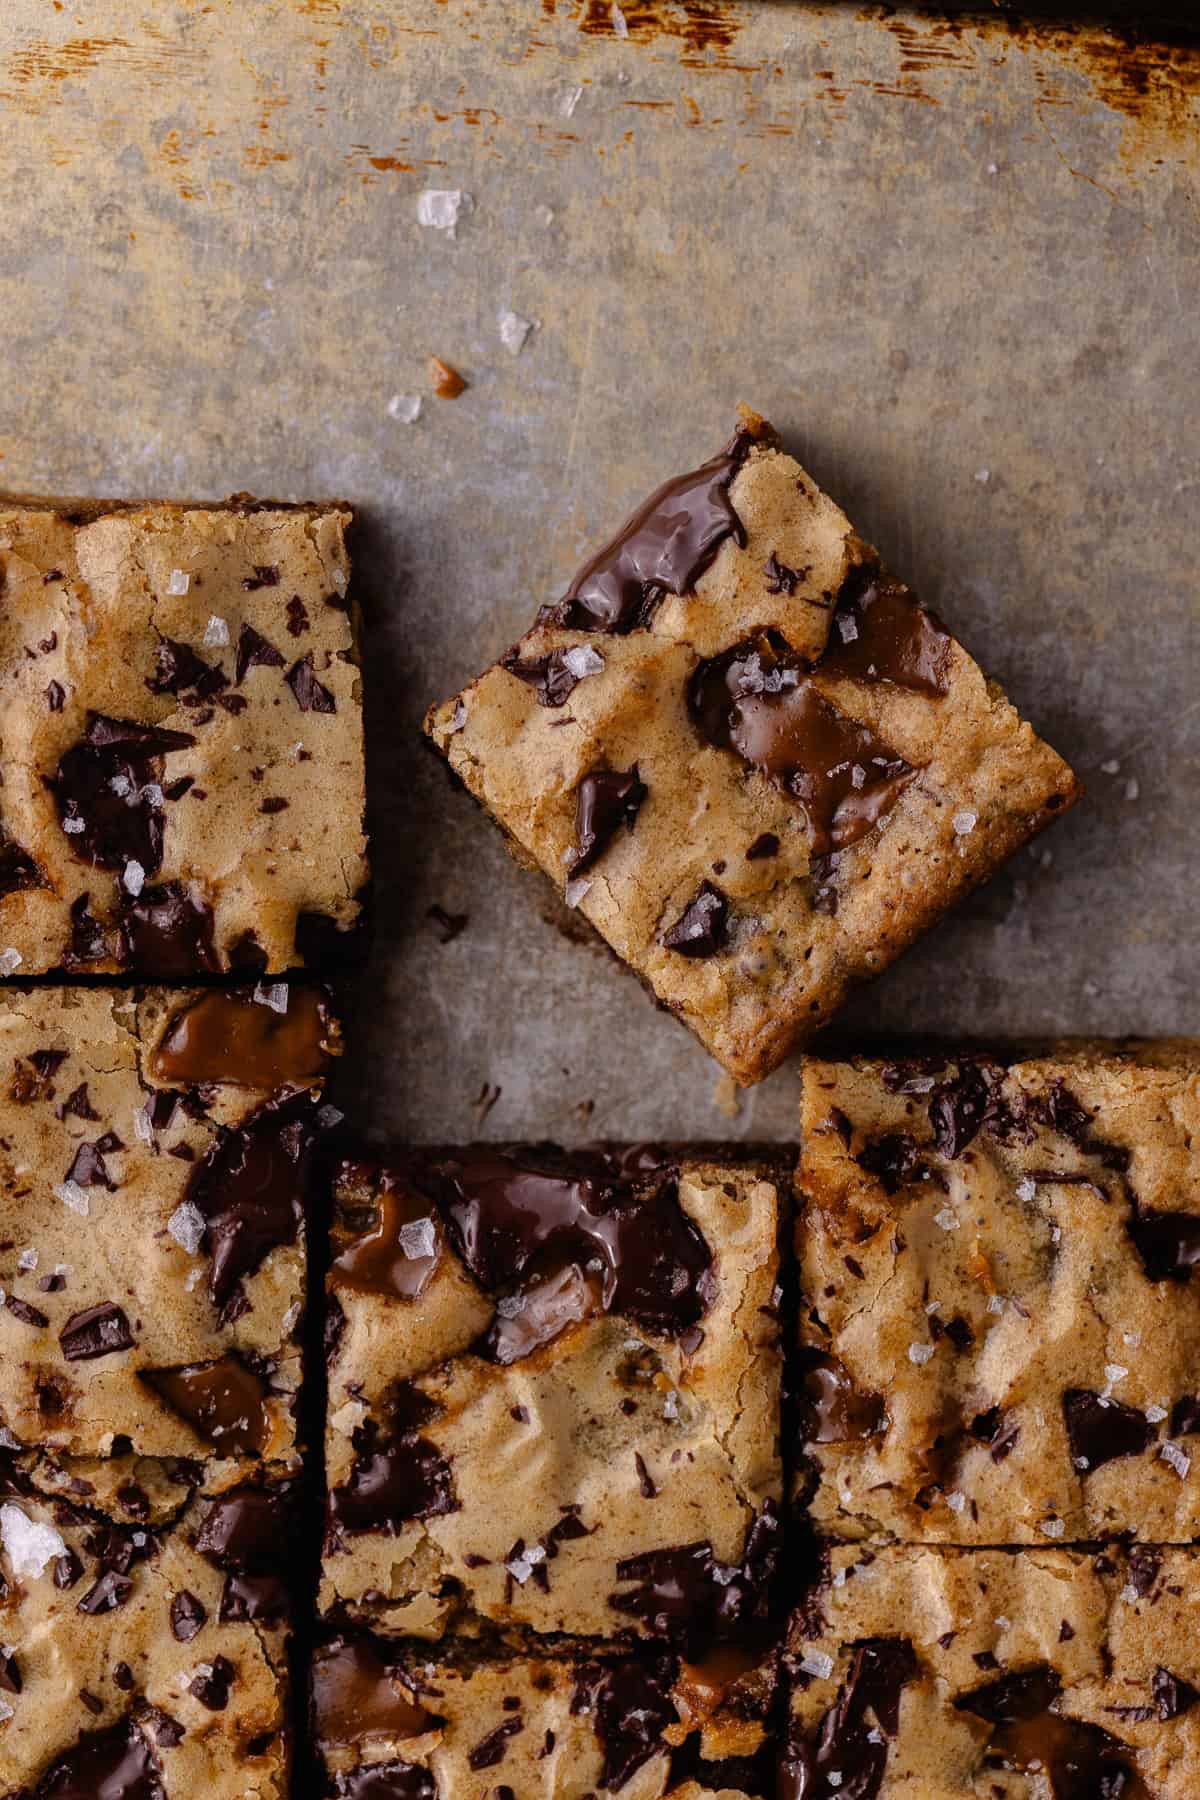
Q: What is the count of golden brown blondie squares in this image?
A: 8